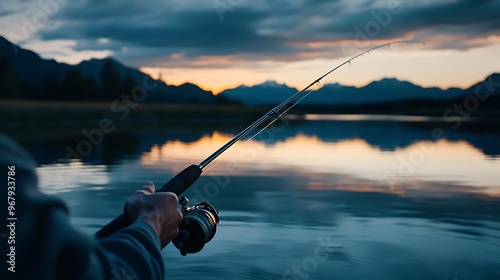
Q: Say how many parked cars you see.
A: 0